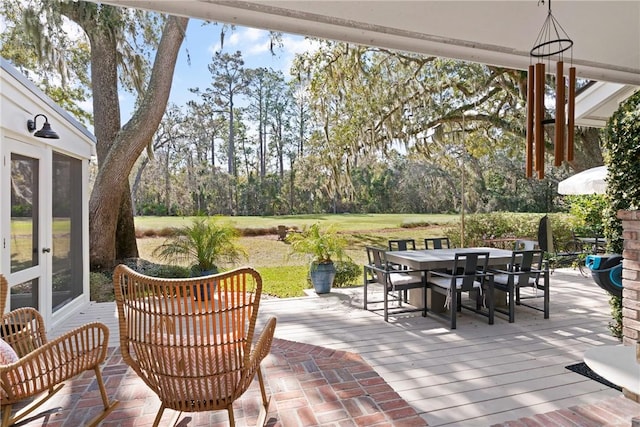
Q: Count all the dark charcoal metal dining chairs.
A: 6